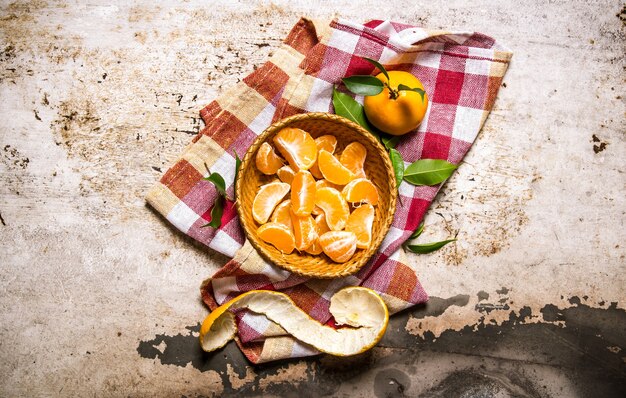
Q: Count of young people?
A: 0